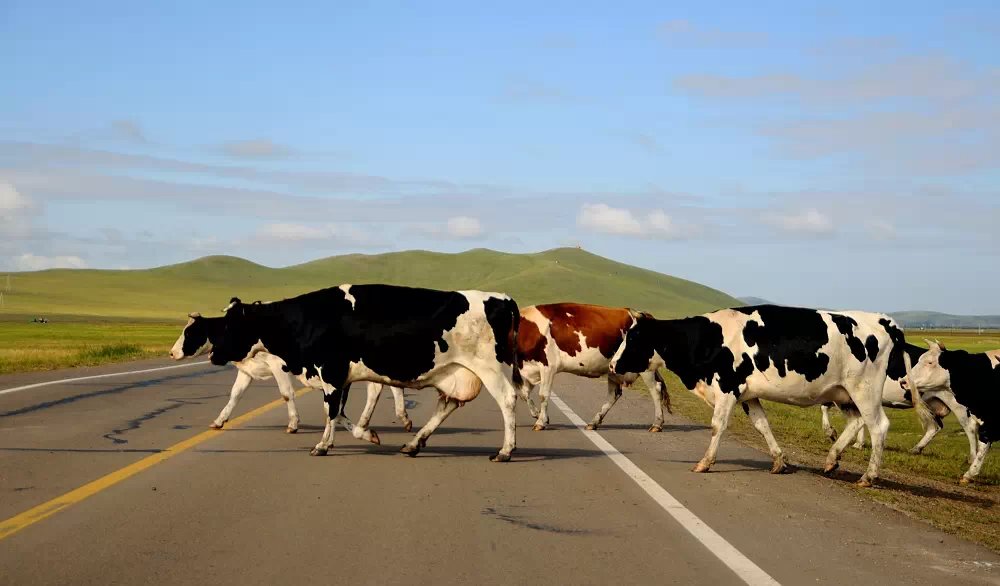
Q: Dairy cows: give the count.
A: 6